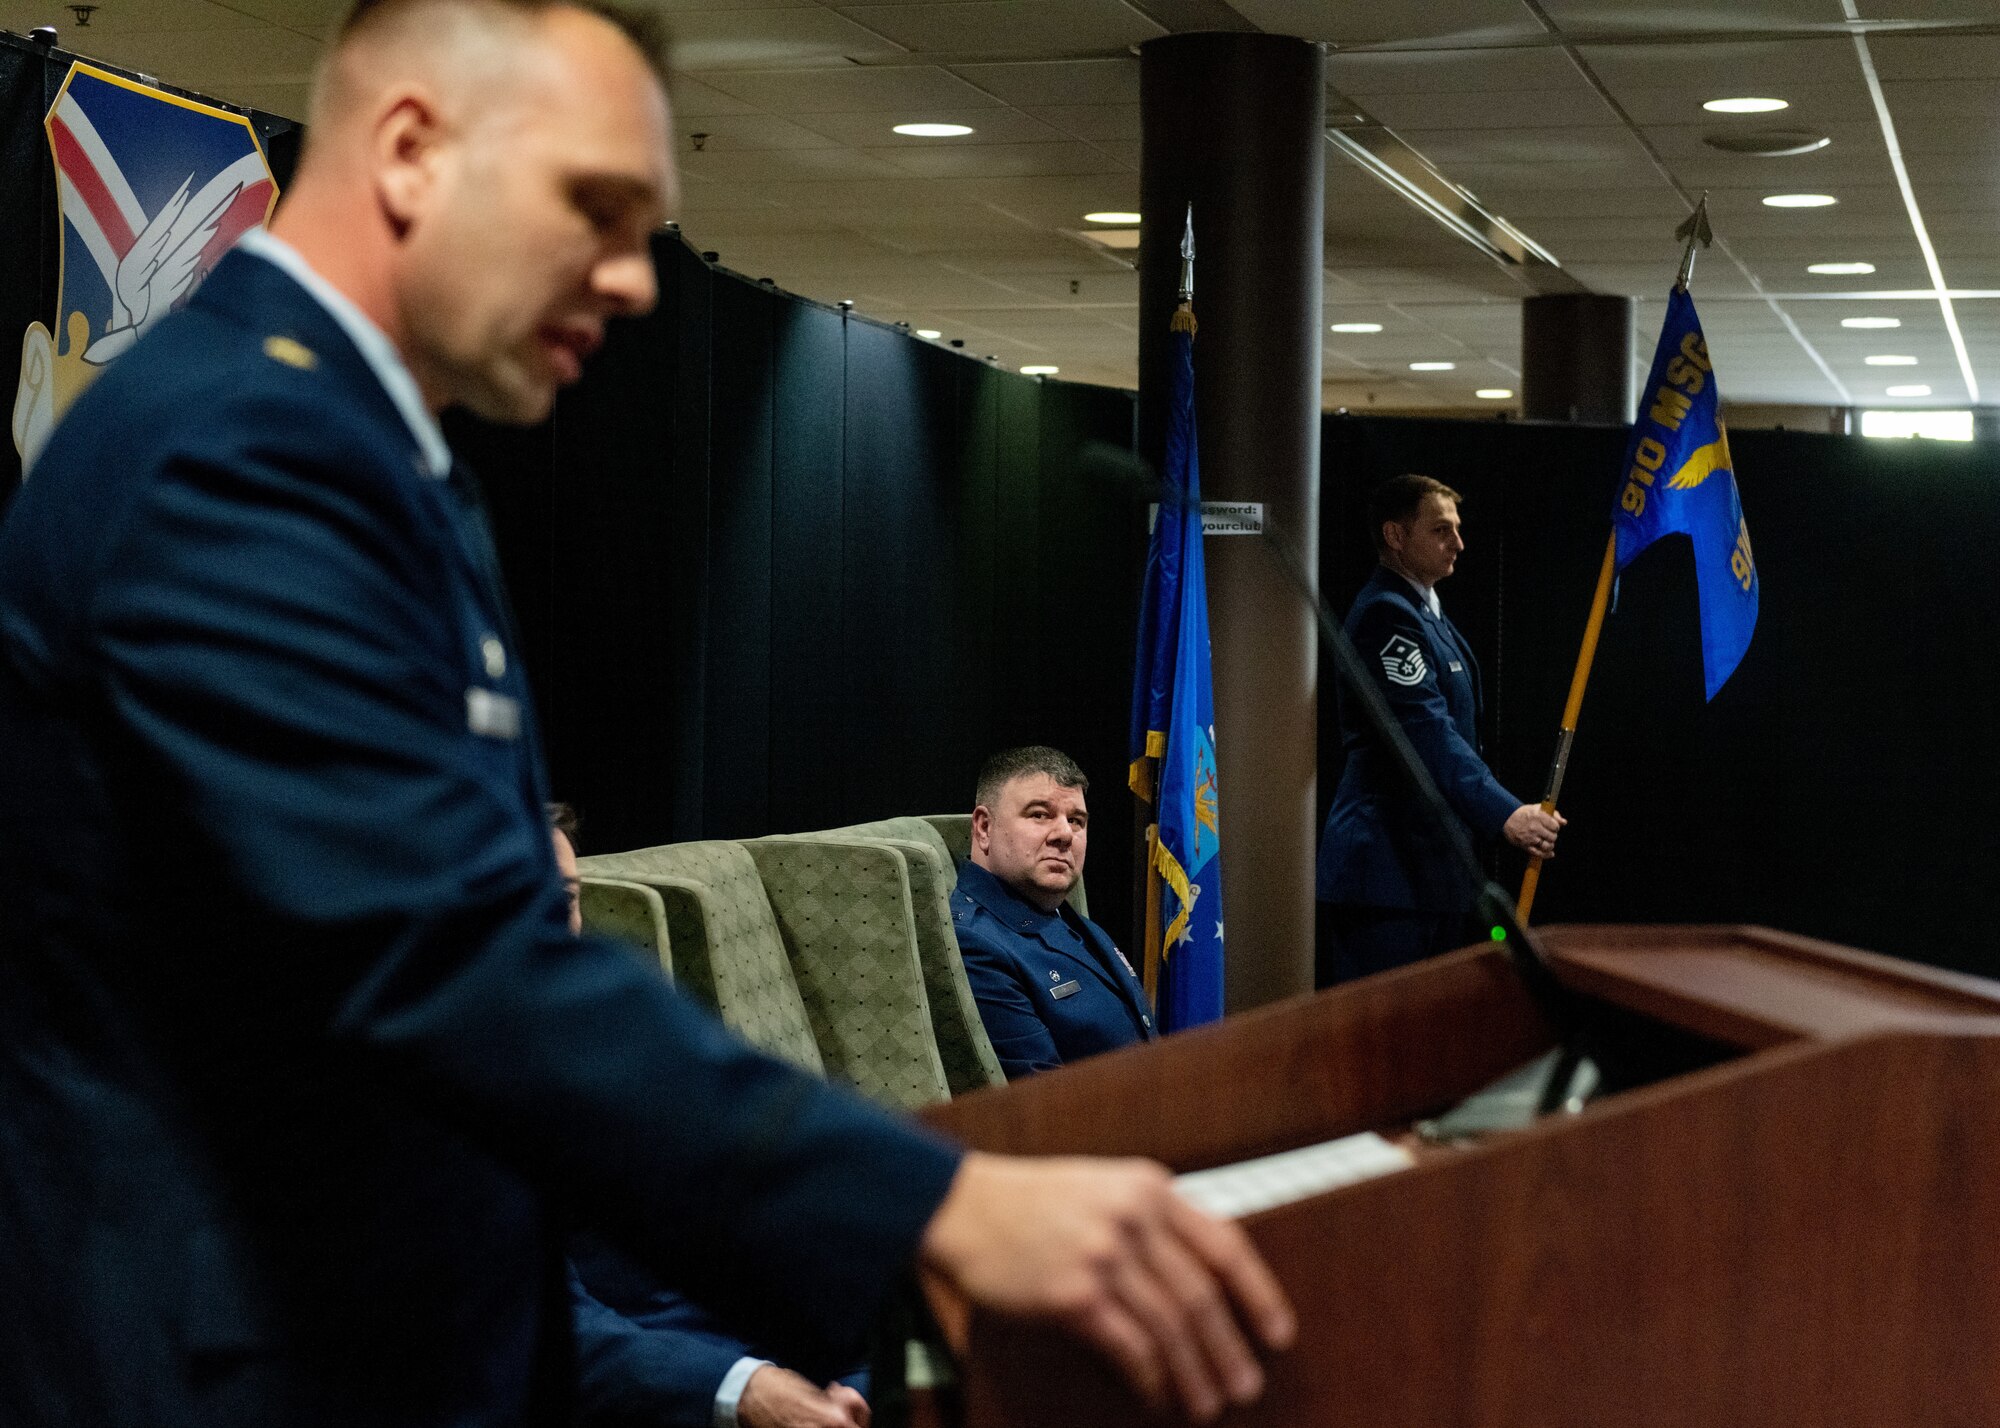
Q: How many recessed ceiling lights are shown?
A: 13